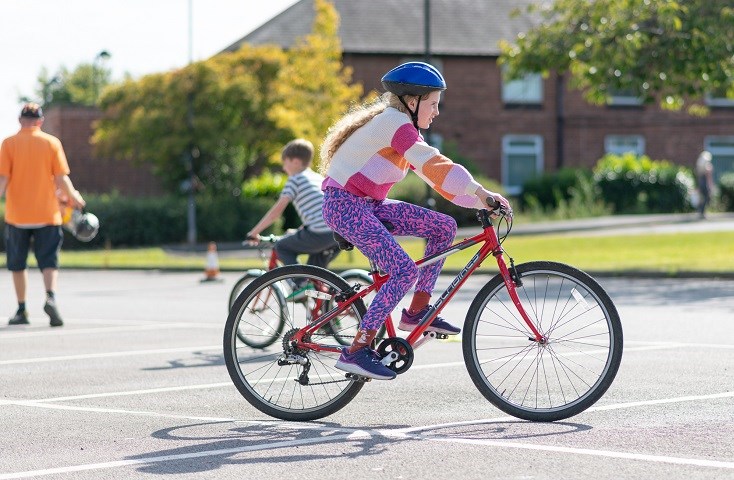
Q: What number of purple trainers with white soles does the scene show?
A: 2